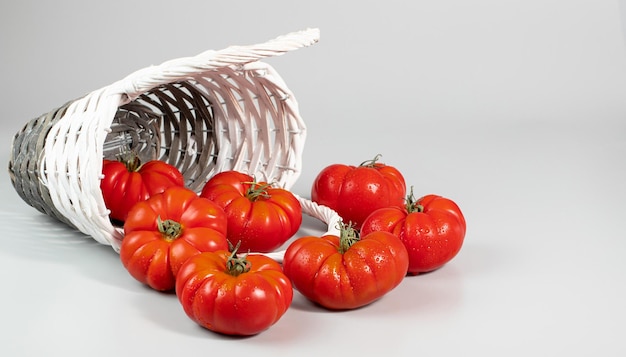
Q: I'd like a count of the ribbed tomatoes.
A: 7